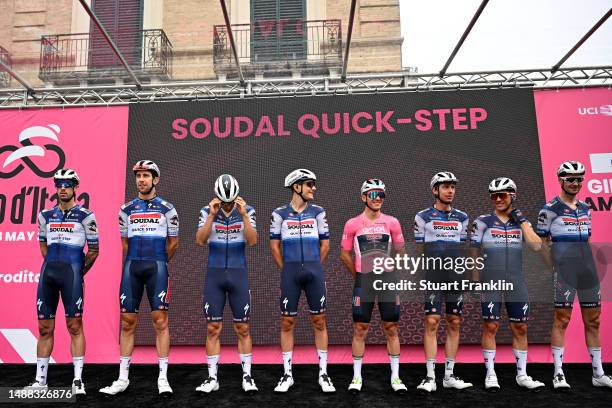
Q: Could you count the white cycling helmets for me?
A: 8